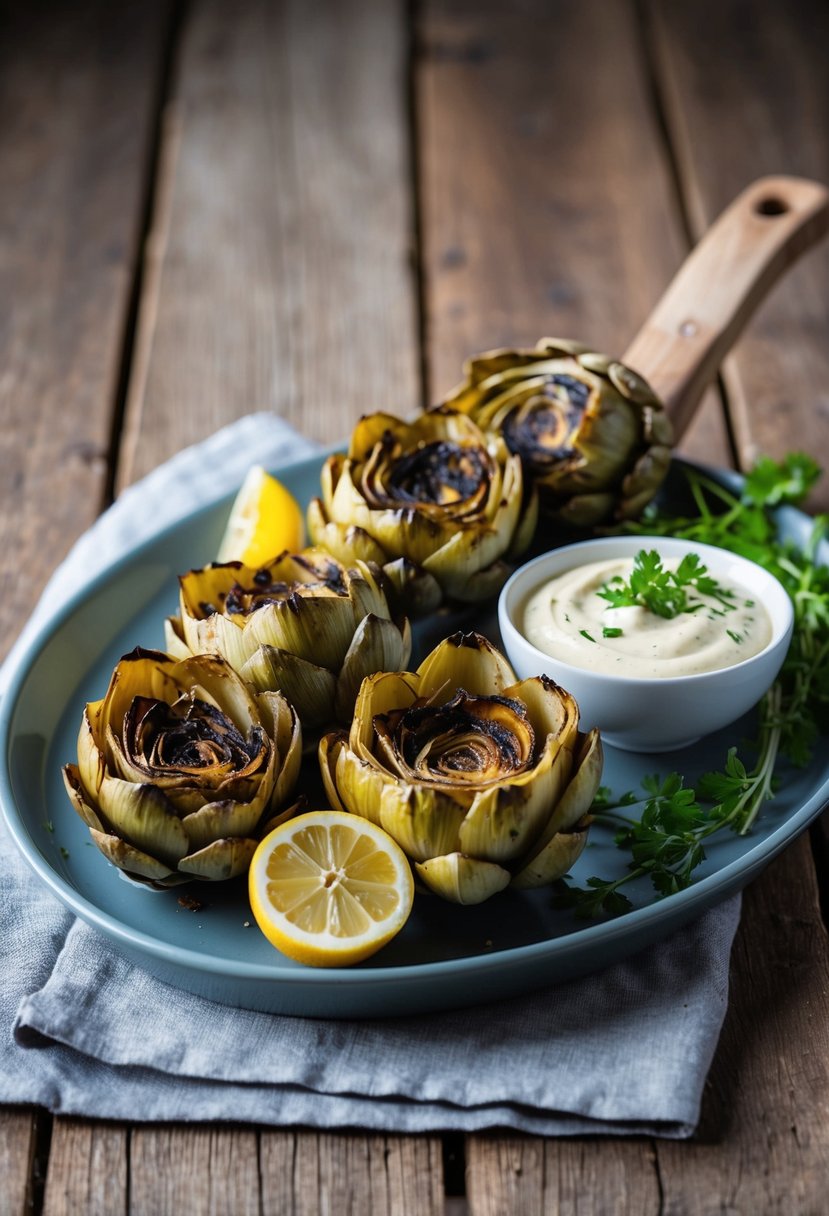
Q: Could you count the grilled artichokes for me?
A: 5